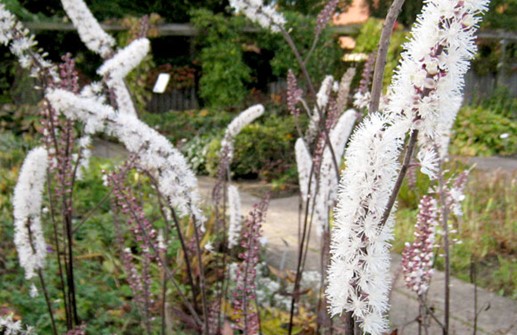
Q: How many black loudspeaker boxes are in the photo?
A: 0